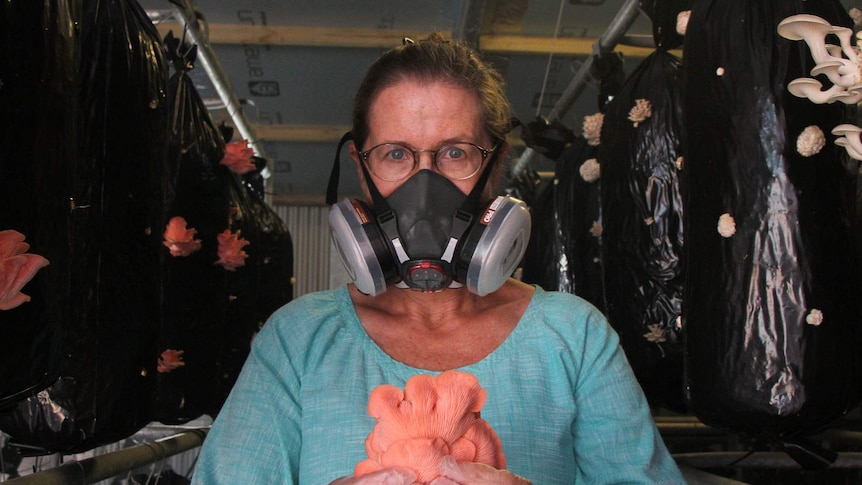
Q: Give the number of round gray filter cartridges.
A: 2